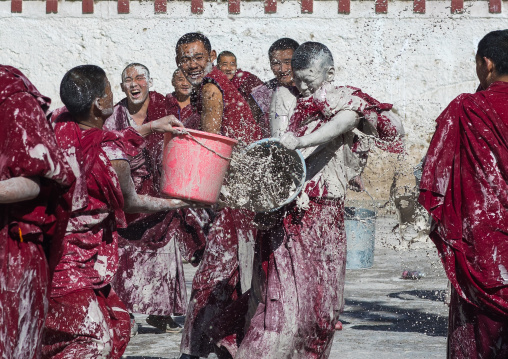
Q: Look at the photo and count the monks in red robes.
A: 9